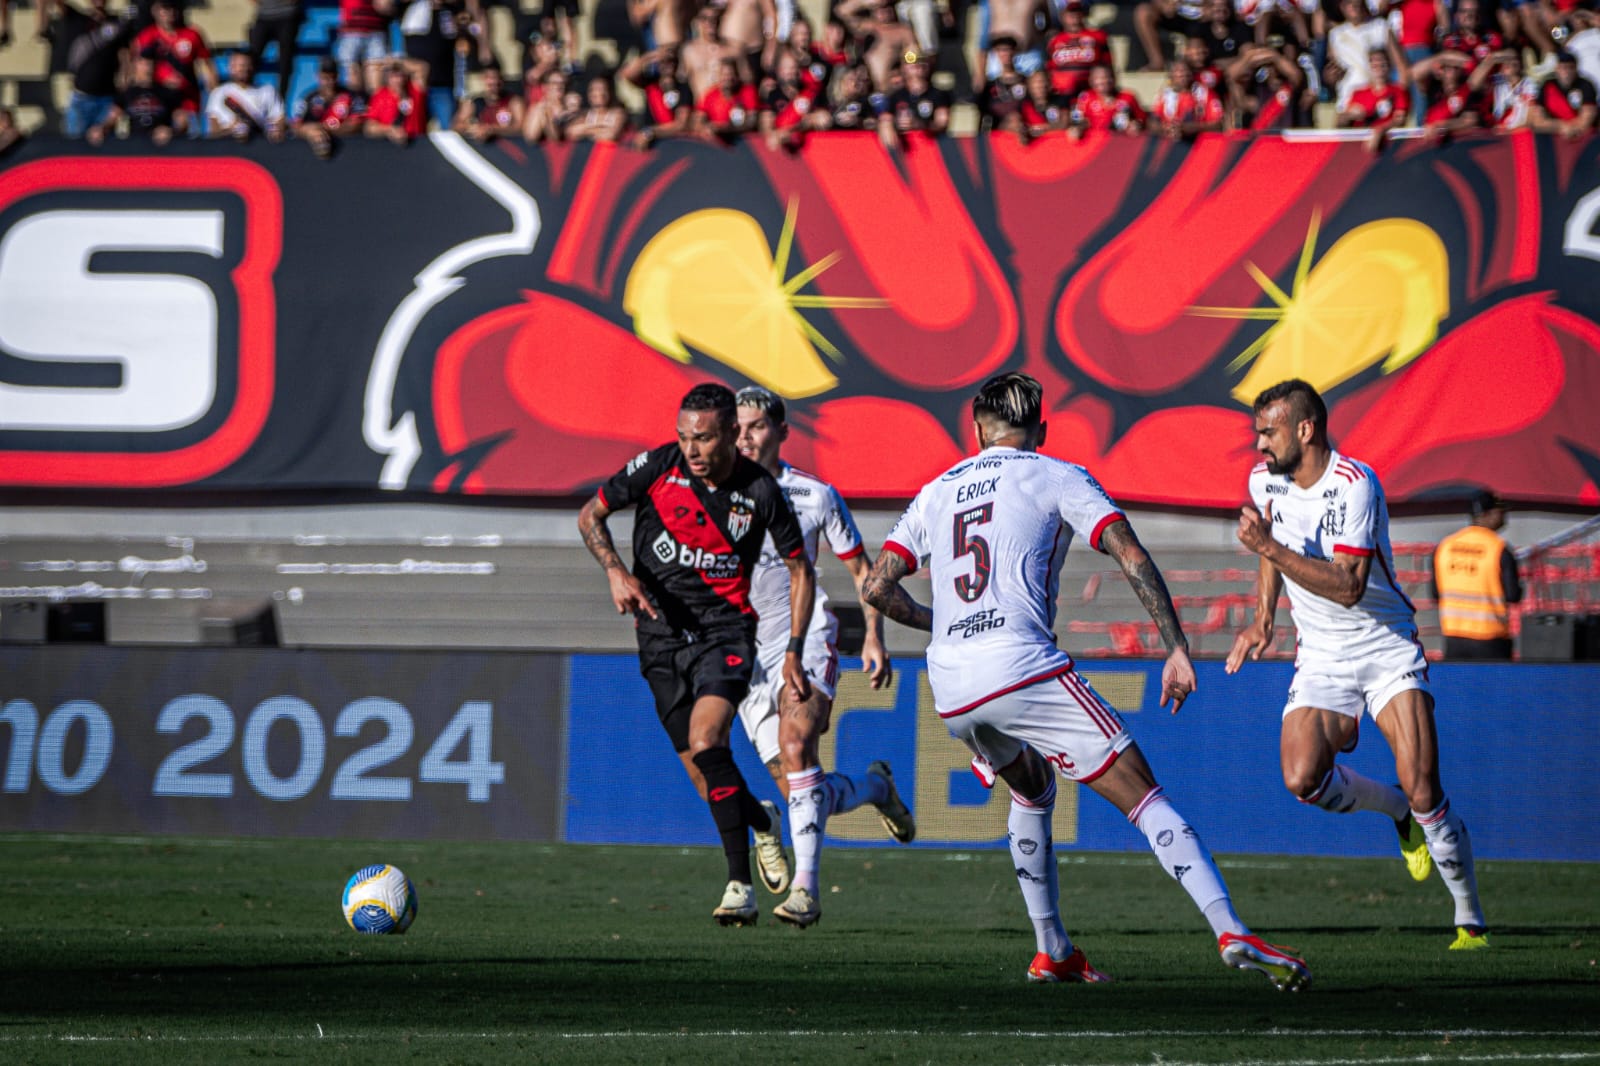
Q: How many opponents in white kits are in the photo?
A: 3